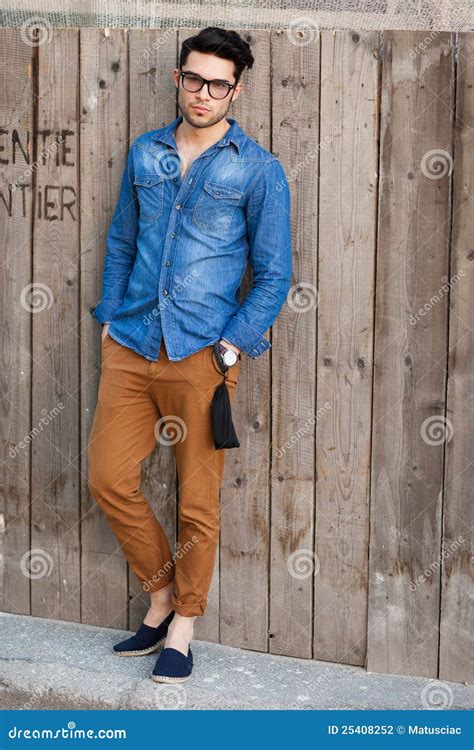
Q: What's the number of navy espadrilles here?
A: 2